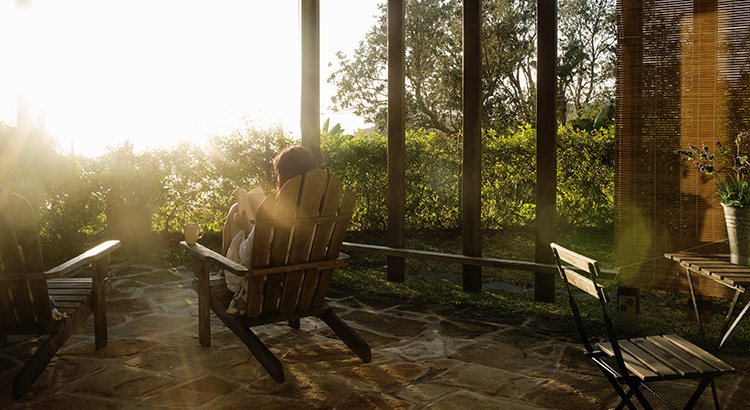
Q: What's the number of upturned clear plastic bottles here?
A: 0